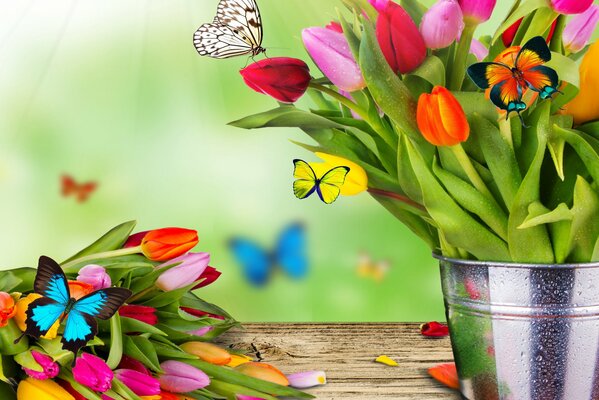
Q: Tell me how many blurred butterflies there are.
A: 3